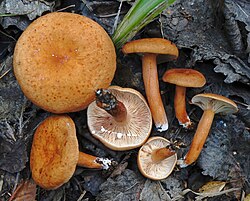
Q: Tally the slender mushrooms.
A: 3